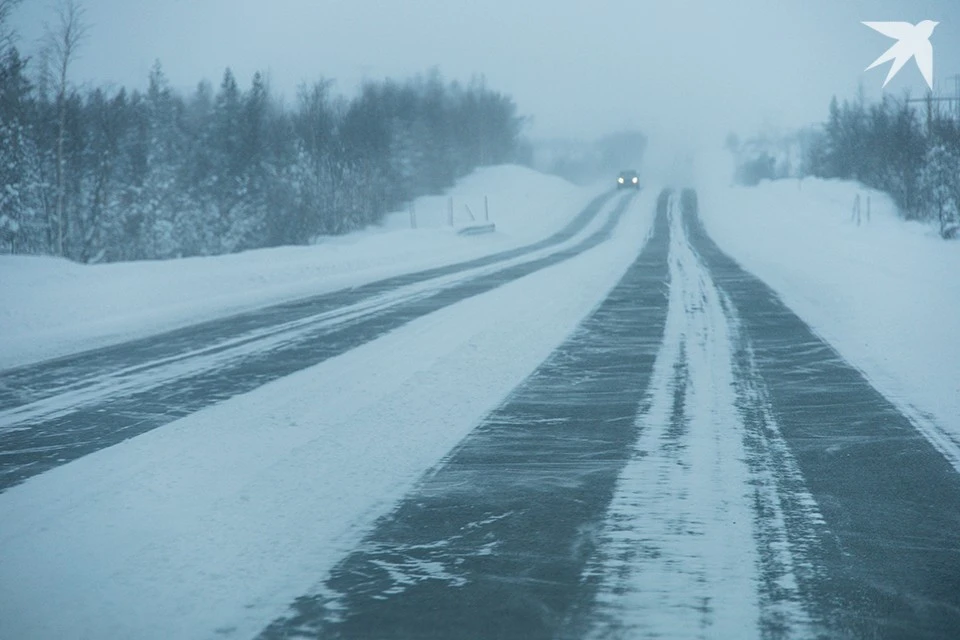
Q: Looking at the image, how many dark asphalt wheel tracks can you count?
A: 4